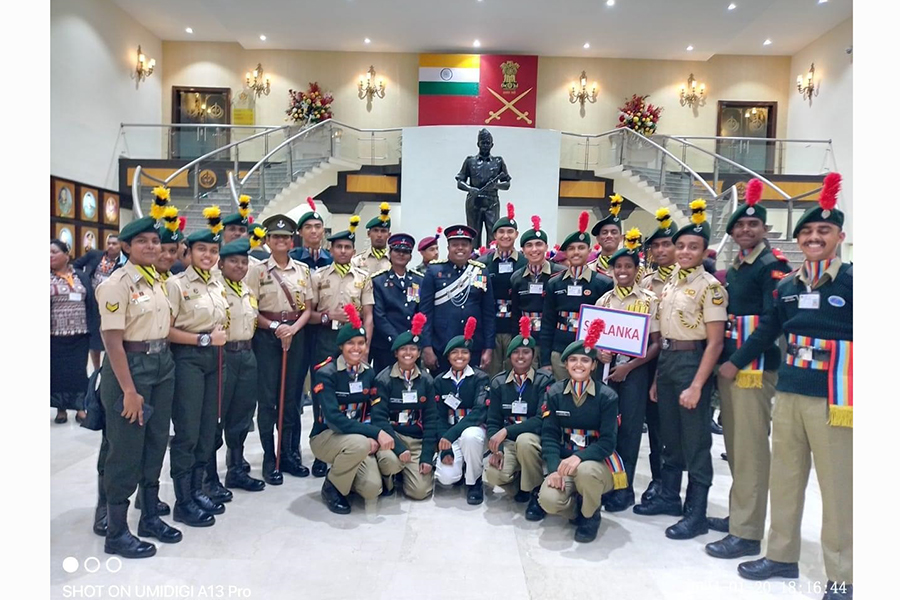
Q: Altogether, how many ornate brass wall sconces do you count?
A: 6